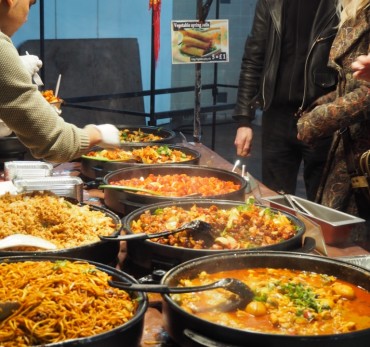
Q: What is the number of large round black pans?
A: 7